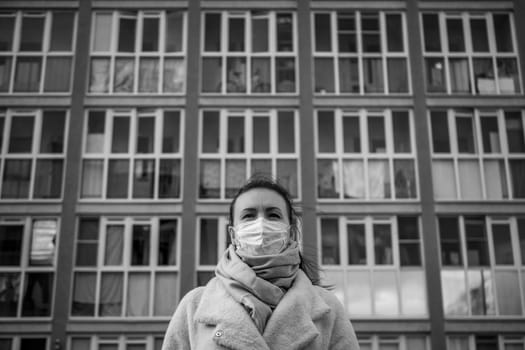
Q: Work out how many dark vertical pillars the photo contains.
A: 4